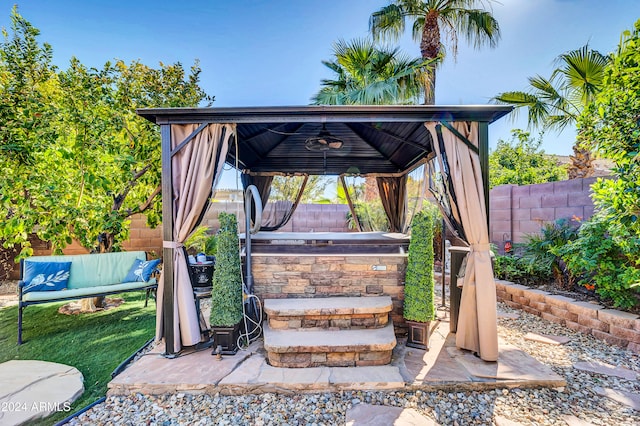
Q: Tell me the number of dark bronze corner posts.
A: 2